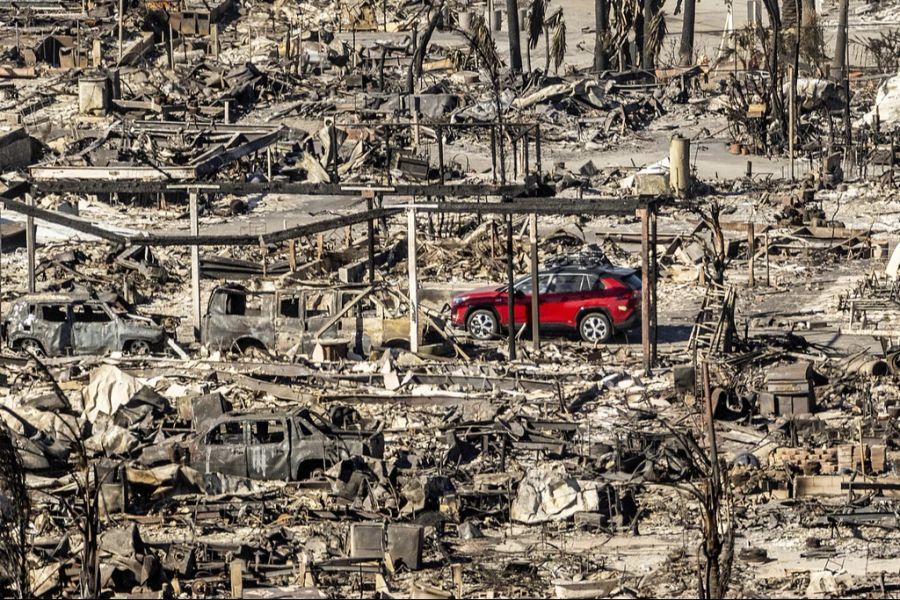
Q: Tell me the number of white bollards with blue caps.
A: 0